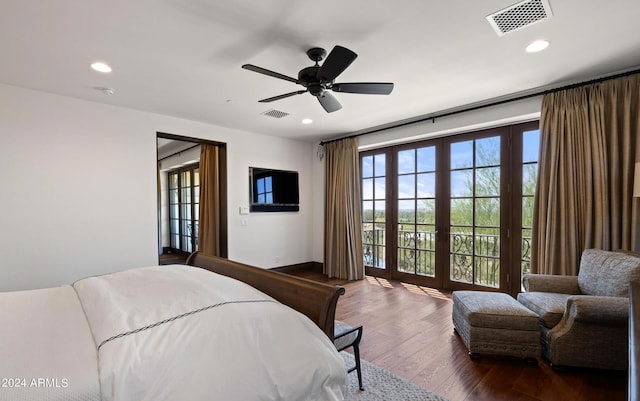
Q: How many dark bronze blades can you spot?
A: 5